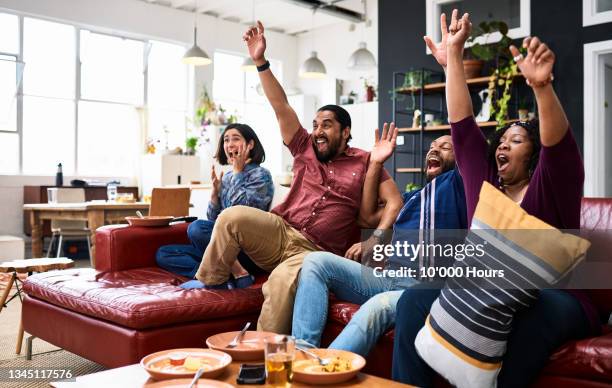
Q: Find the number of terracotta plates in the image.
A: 5